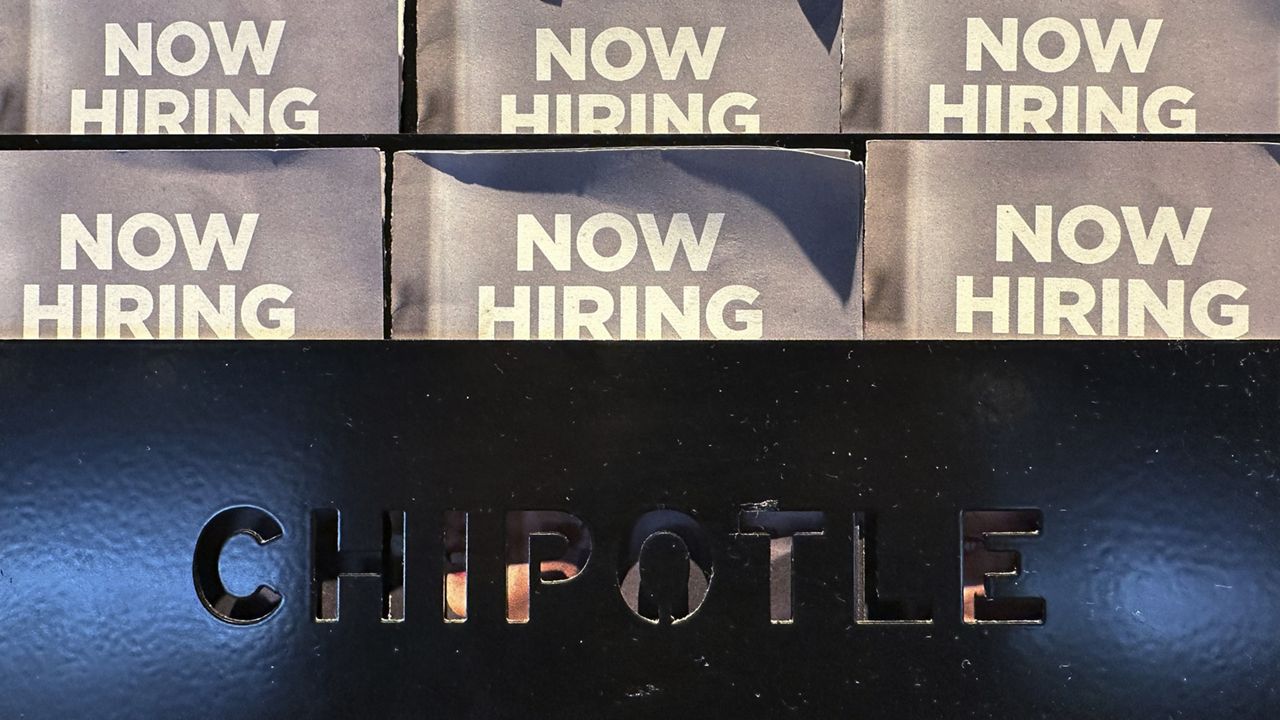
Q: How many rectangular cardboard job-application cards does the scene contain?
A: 6